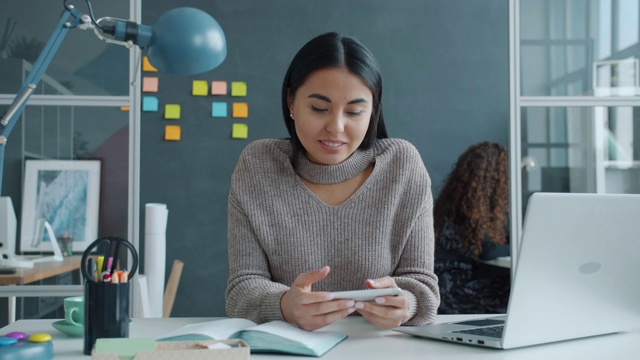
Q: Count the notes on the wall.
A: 11